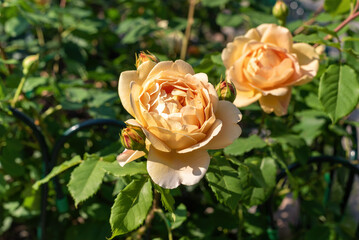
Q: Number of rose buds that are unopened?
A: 5